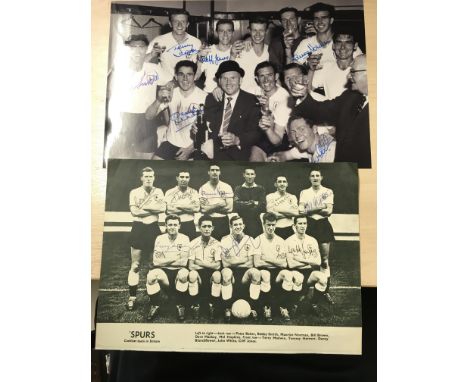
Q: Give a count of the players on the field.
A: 11